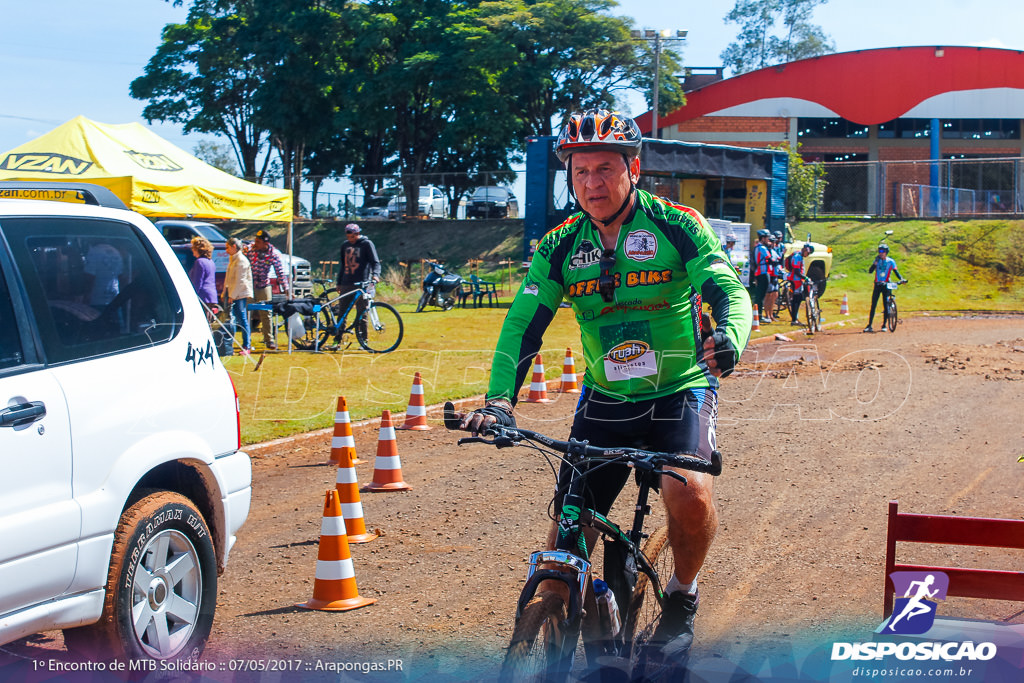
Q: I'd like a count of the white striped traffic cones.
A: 9